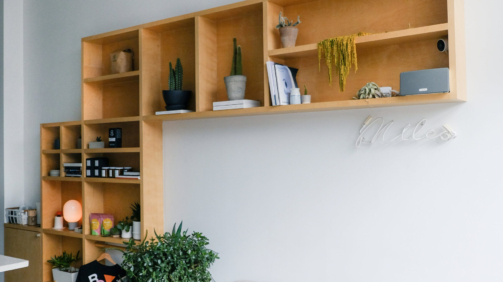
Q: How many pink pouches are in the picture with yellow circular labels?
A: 2